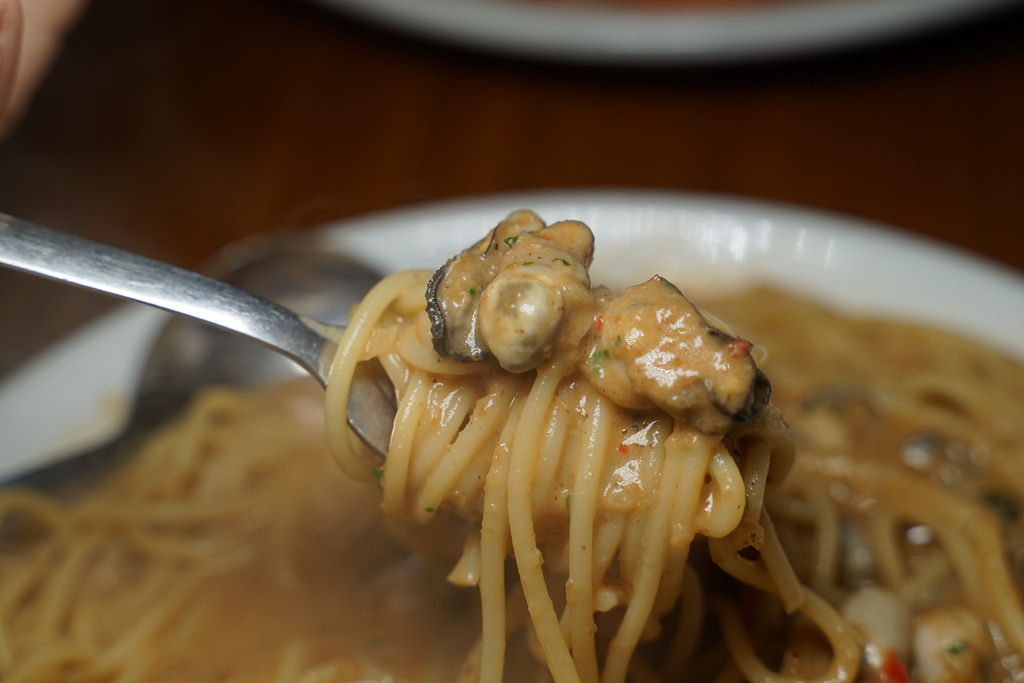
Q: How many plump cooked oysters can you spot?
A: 2